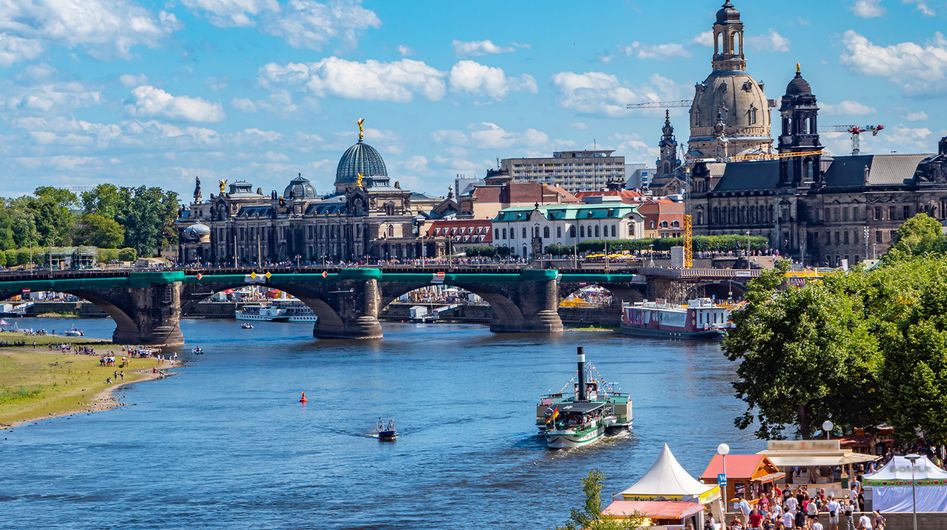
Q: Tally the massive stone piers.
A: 3